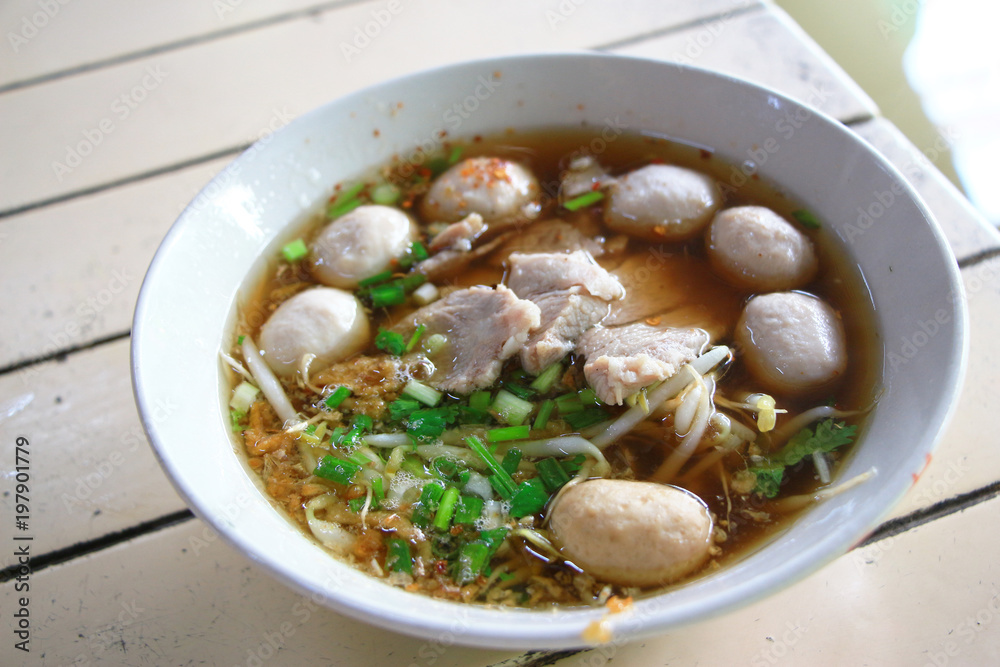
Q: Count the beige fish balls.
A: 7